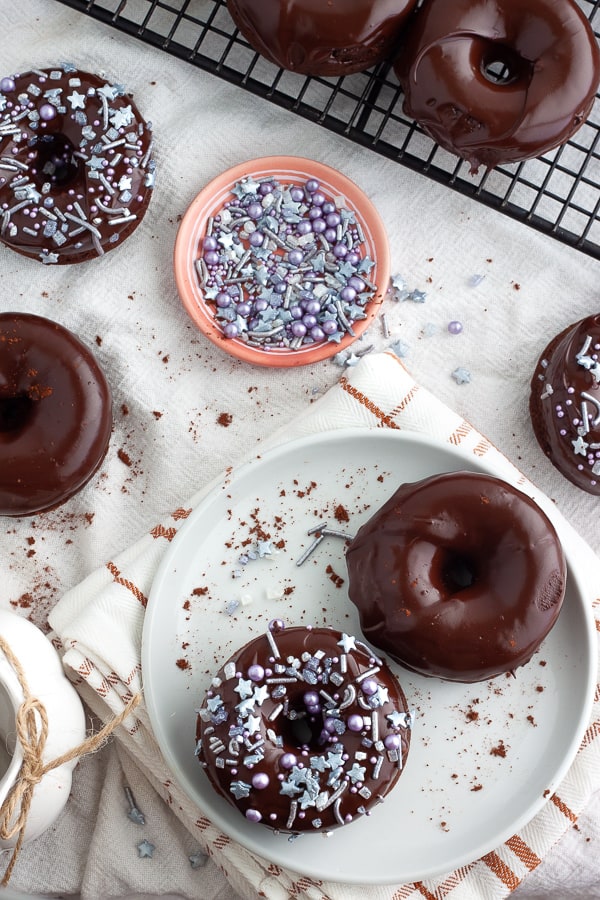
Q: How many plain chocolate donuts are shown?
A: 4